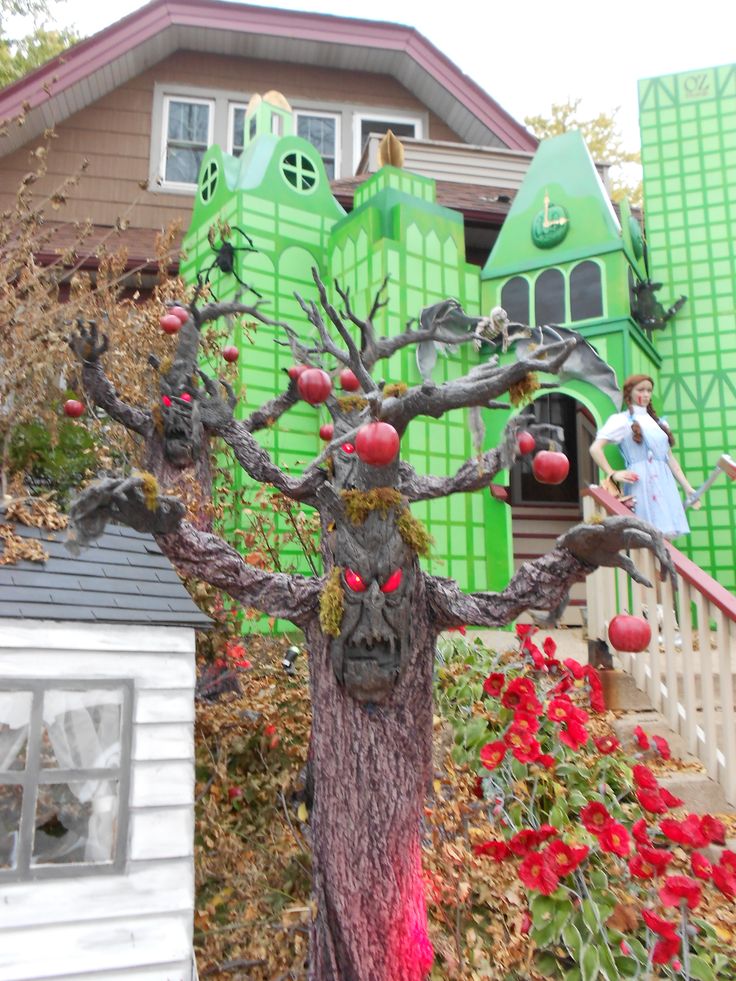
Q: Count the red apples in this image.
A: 12